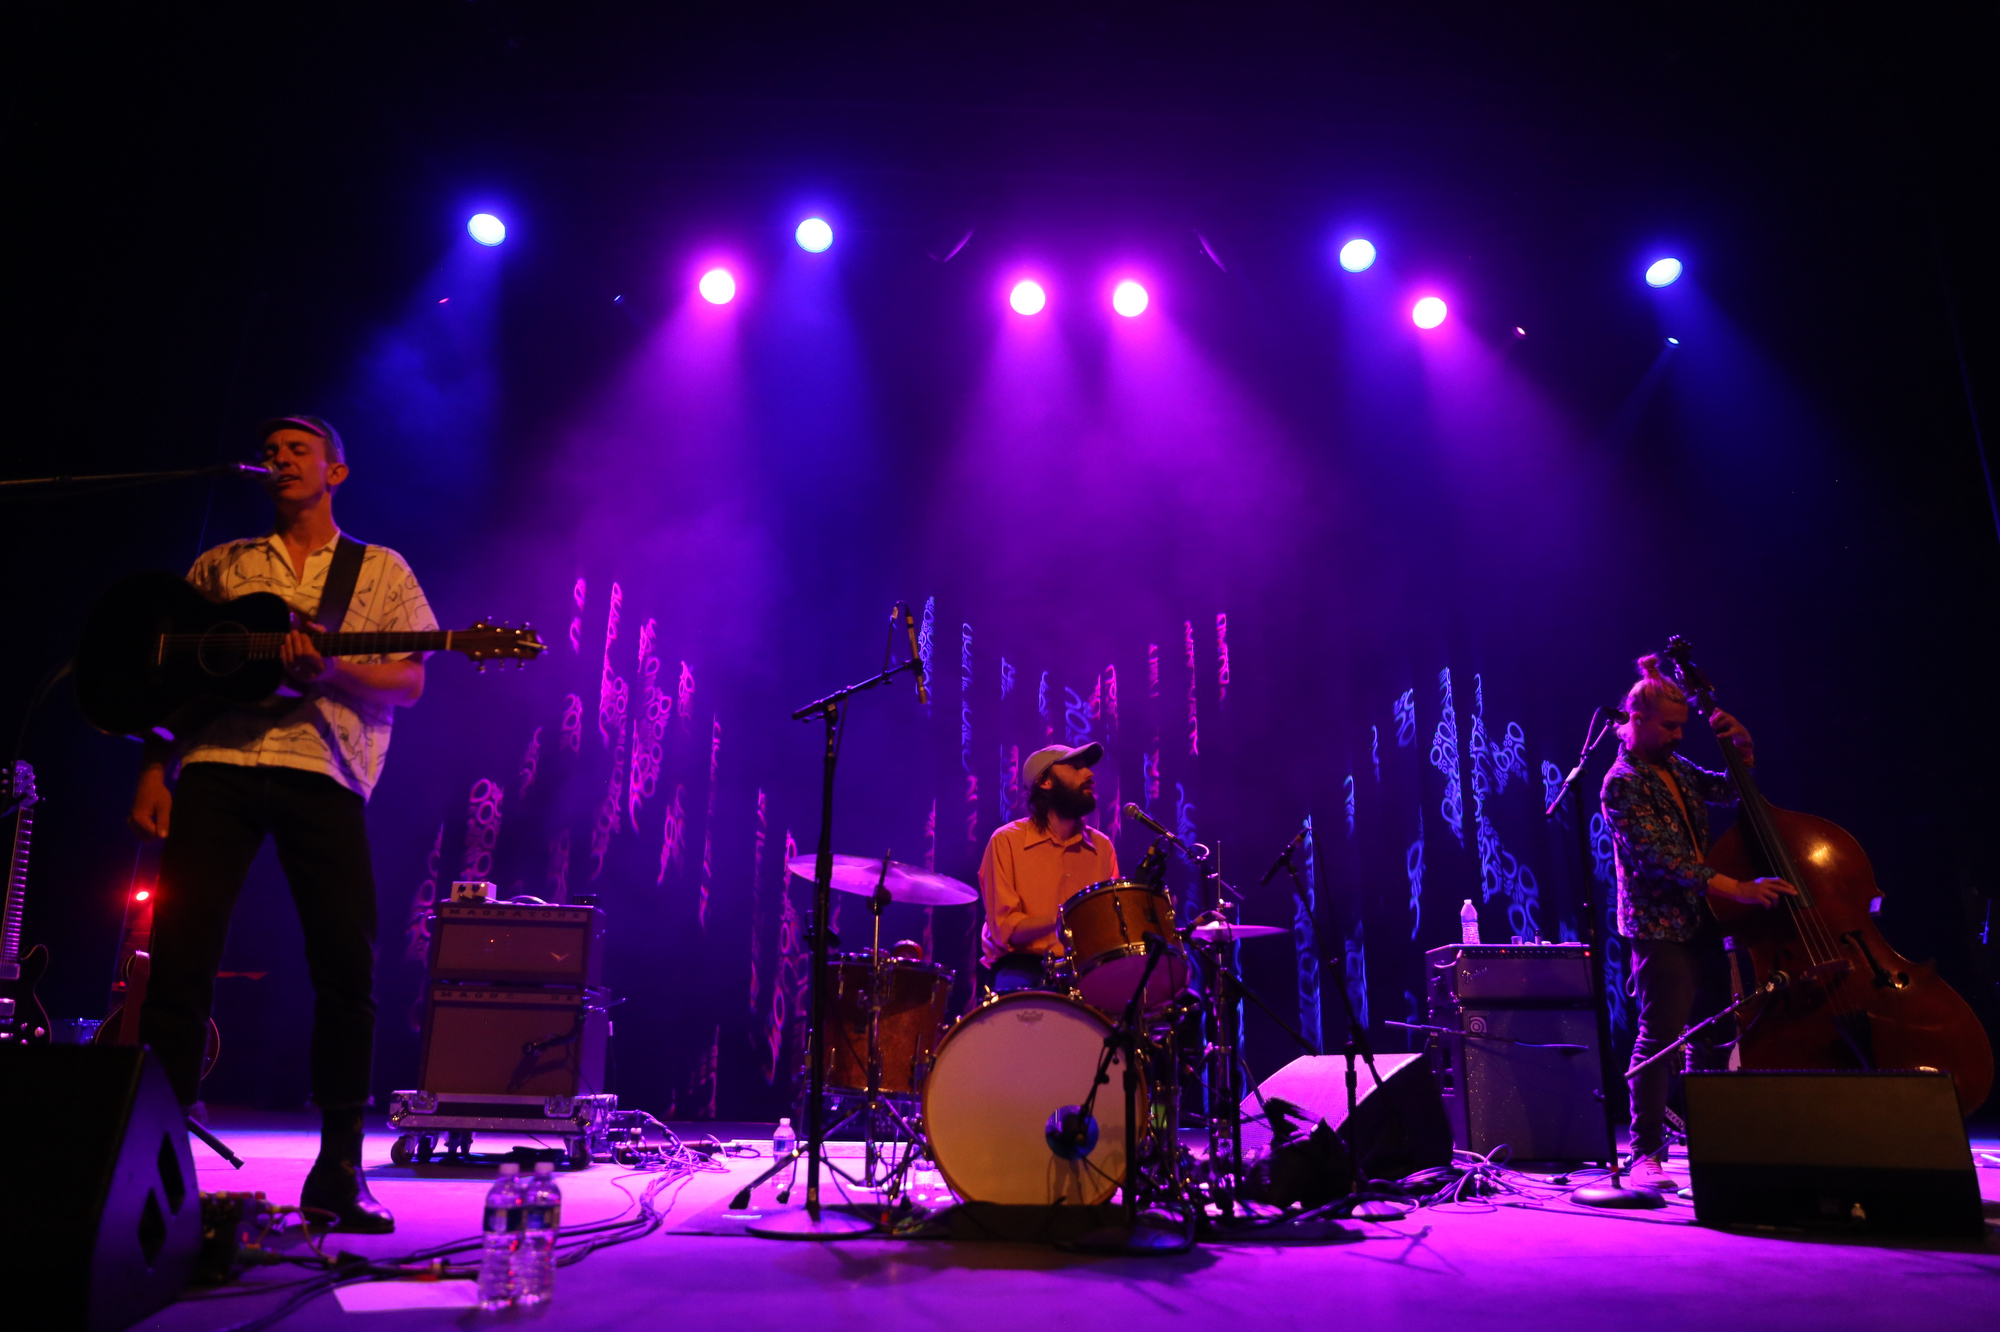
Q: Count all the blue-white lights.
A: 4